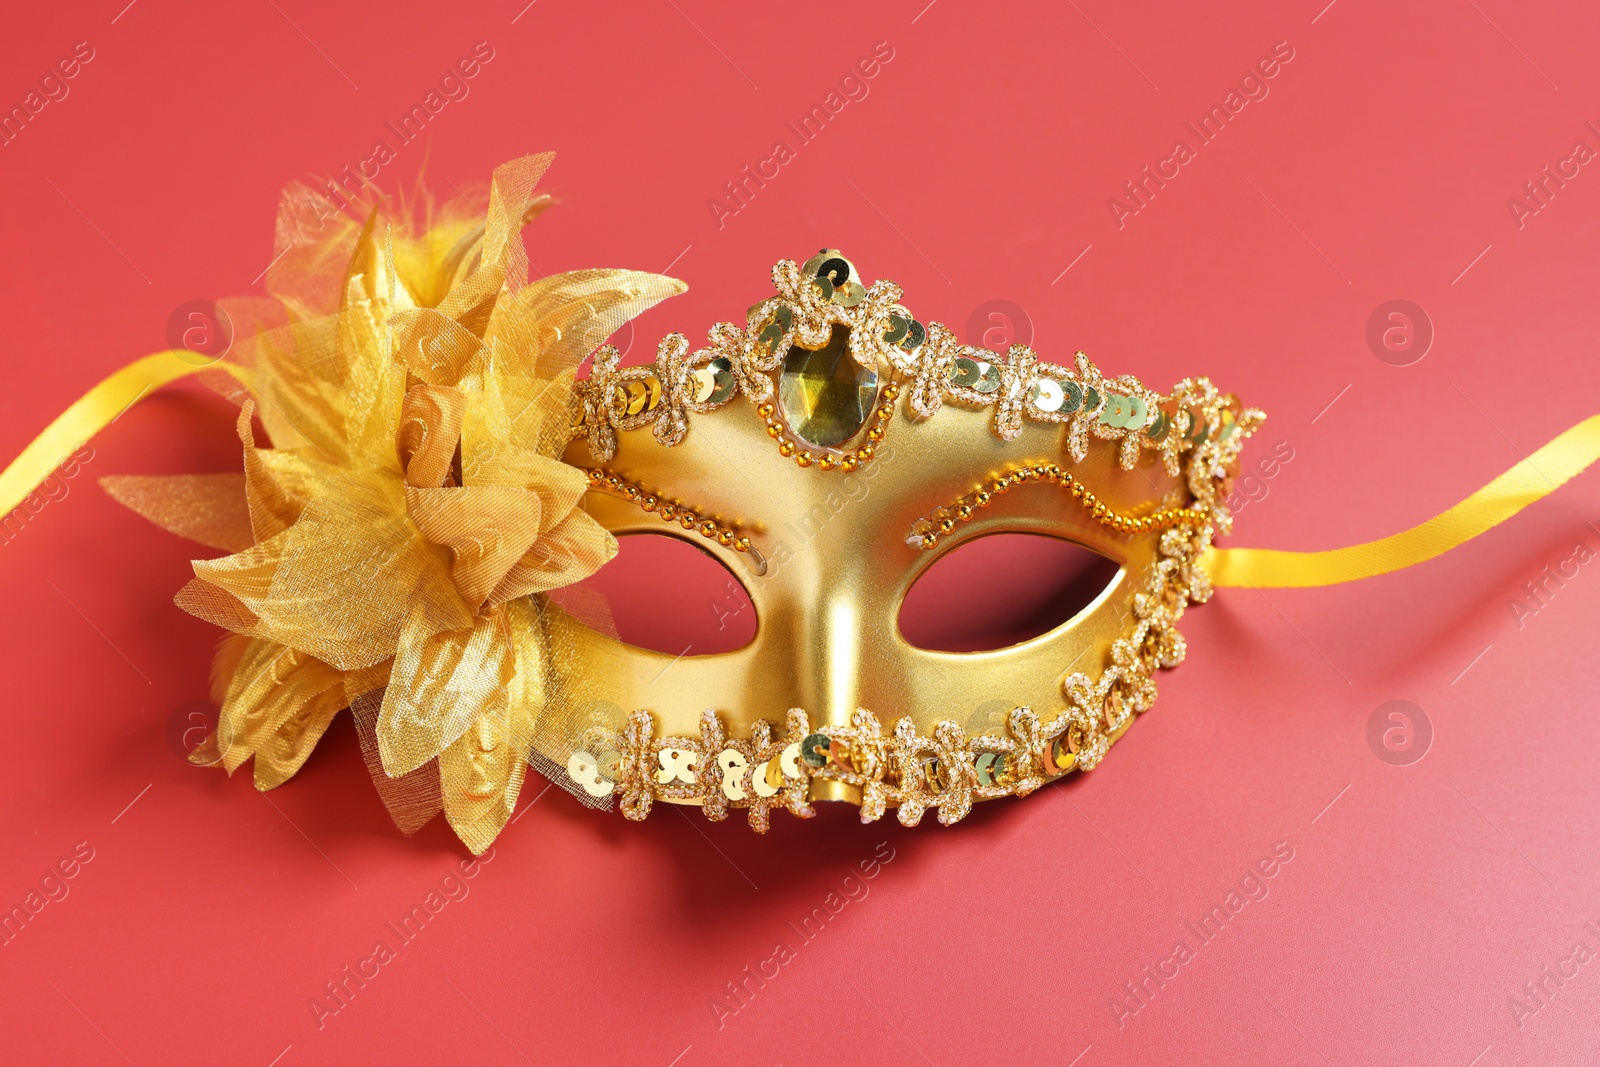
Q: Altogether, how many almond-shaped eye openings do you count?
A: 2